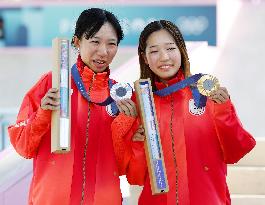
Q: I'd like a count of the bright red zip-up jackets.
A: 2